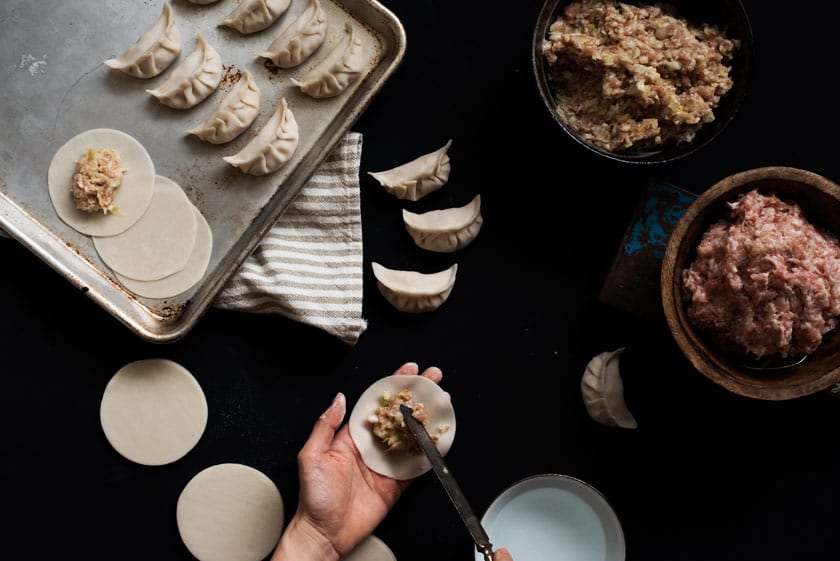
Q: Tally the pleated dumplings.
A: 12